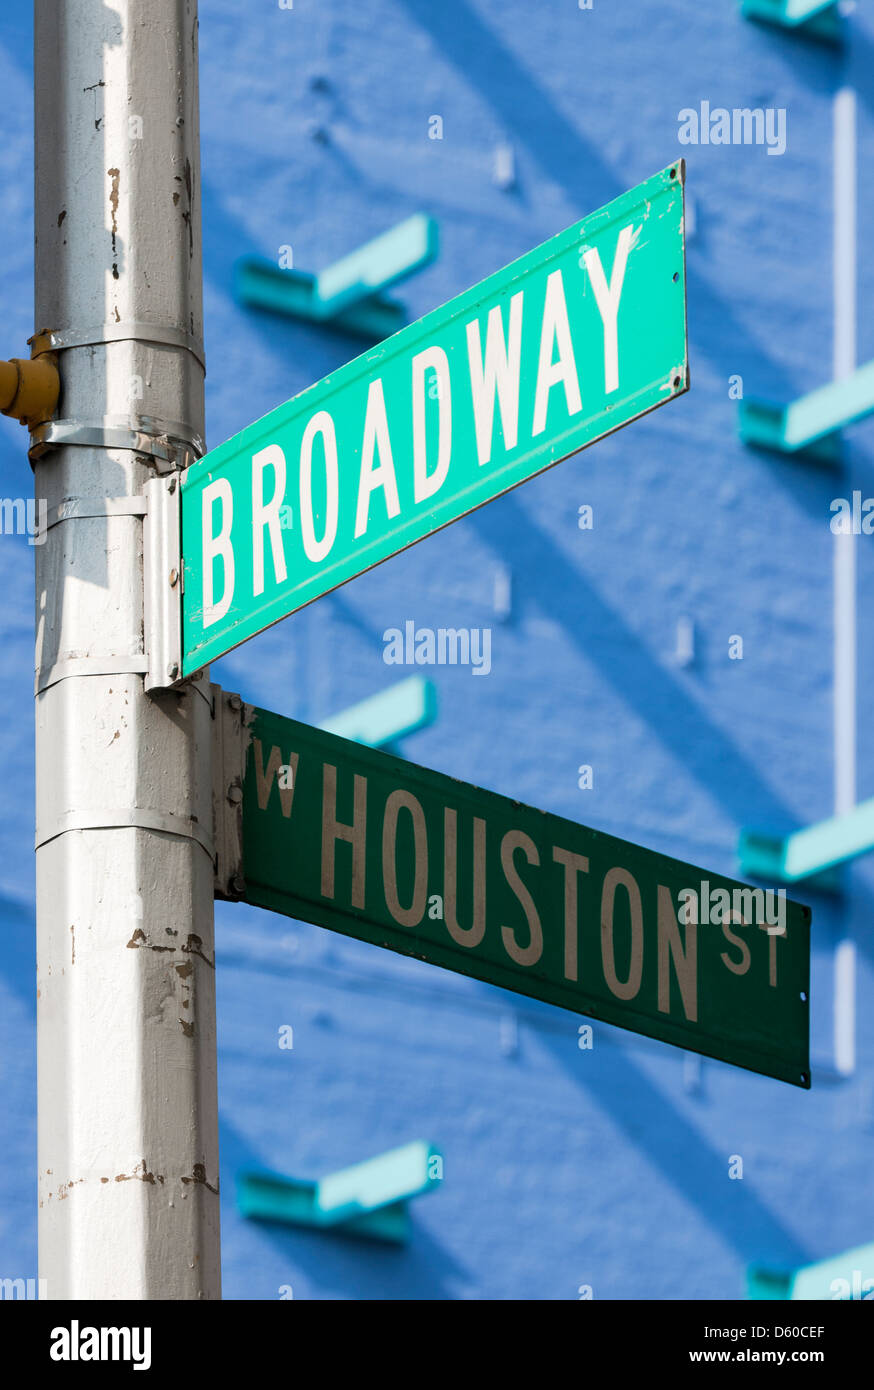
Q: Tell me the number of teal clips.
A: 7